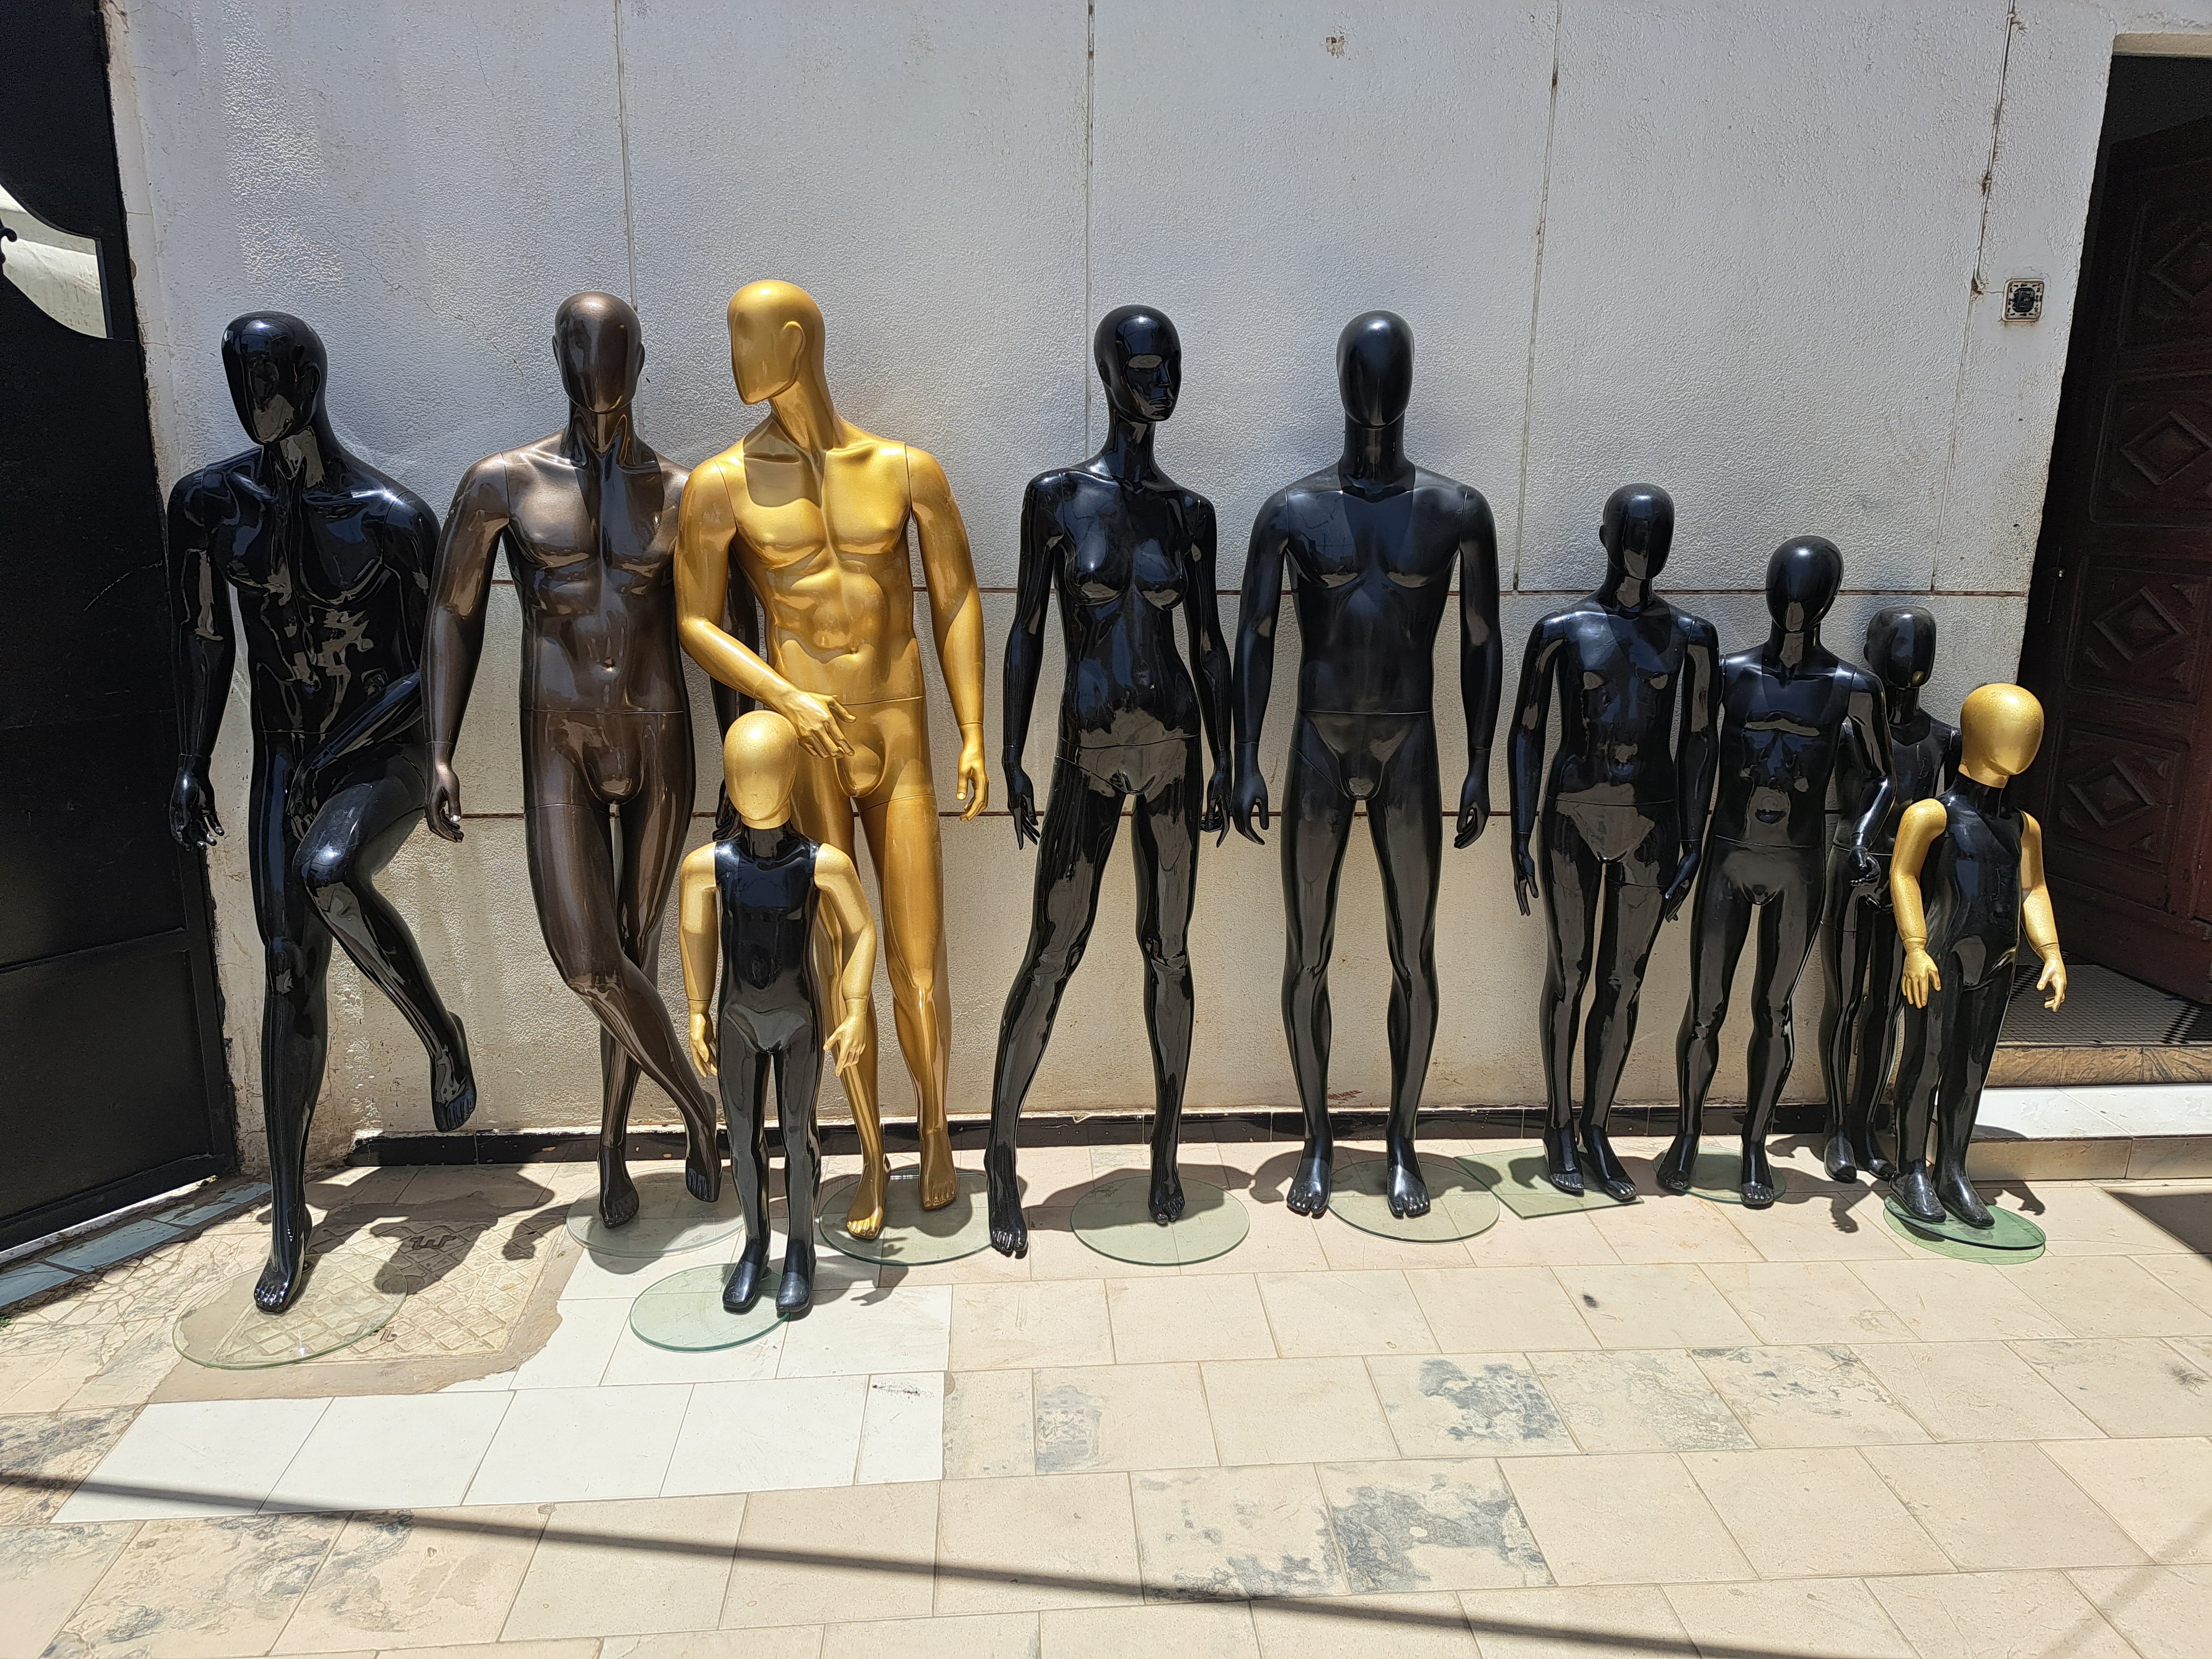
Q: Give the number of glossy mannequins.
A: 10